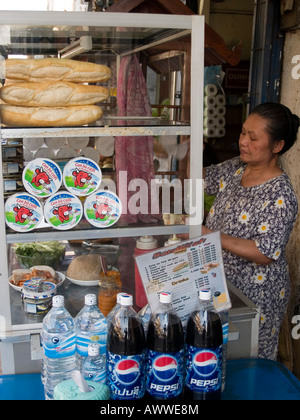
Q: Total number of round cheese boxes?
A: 5